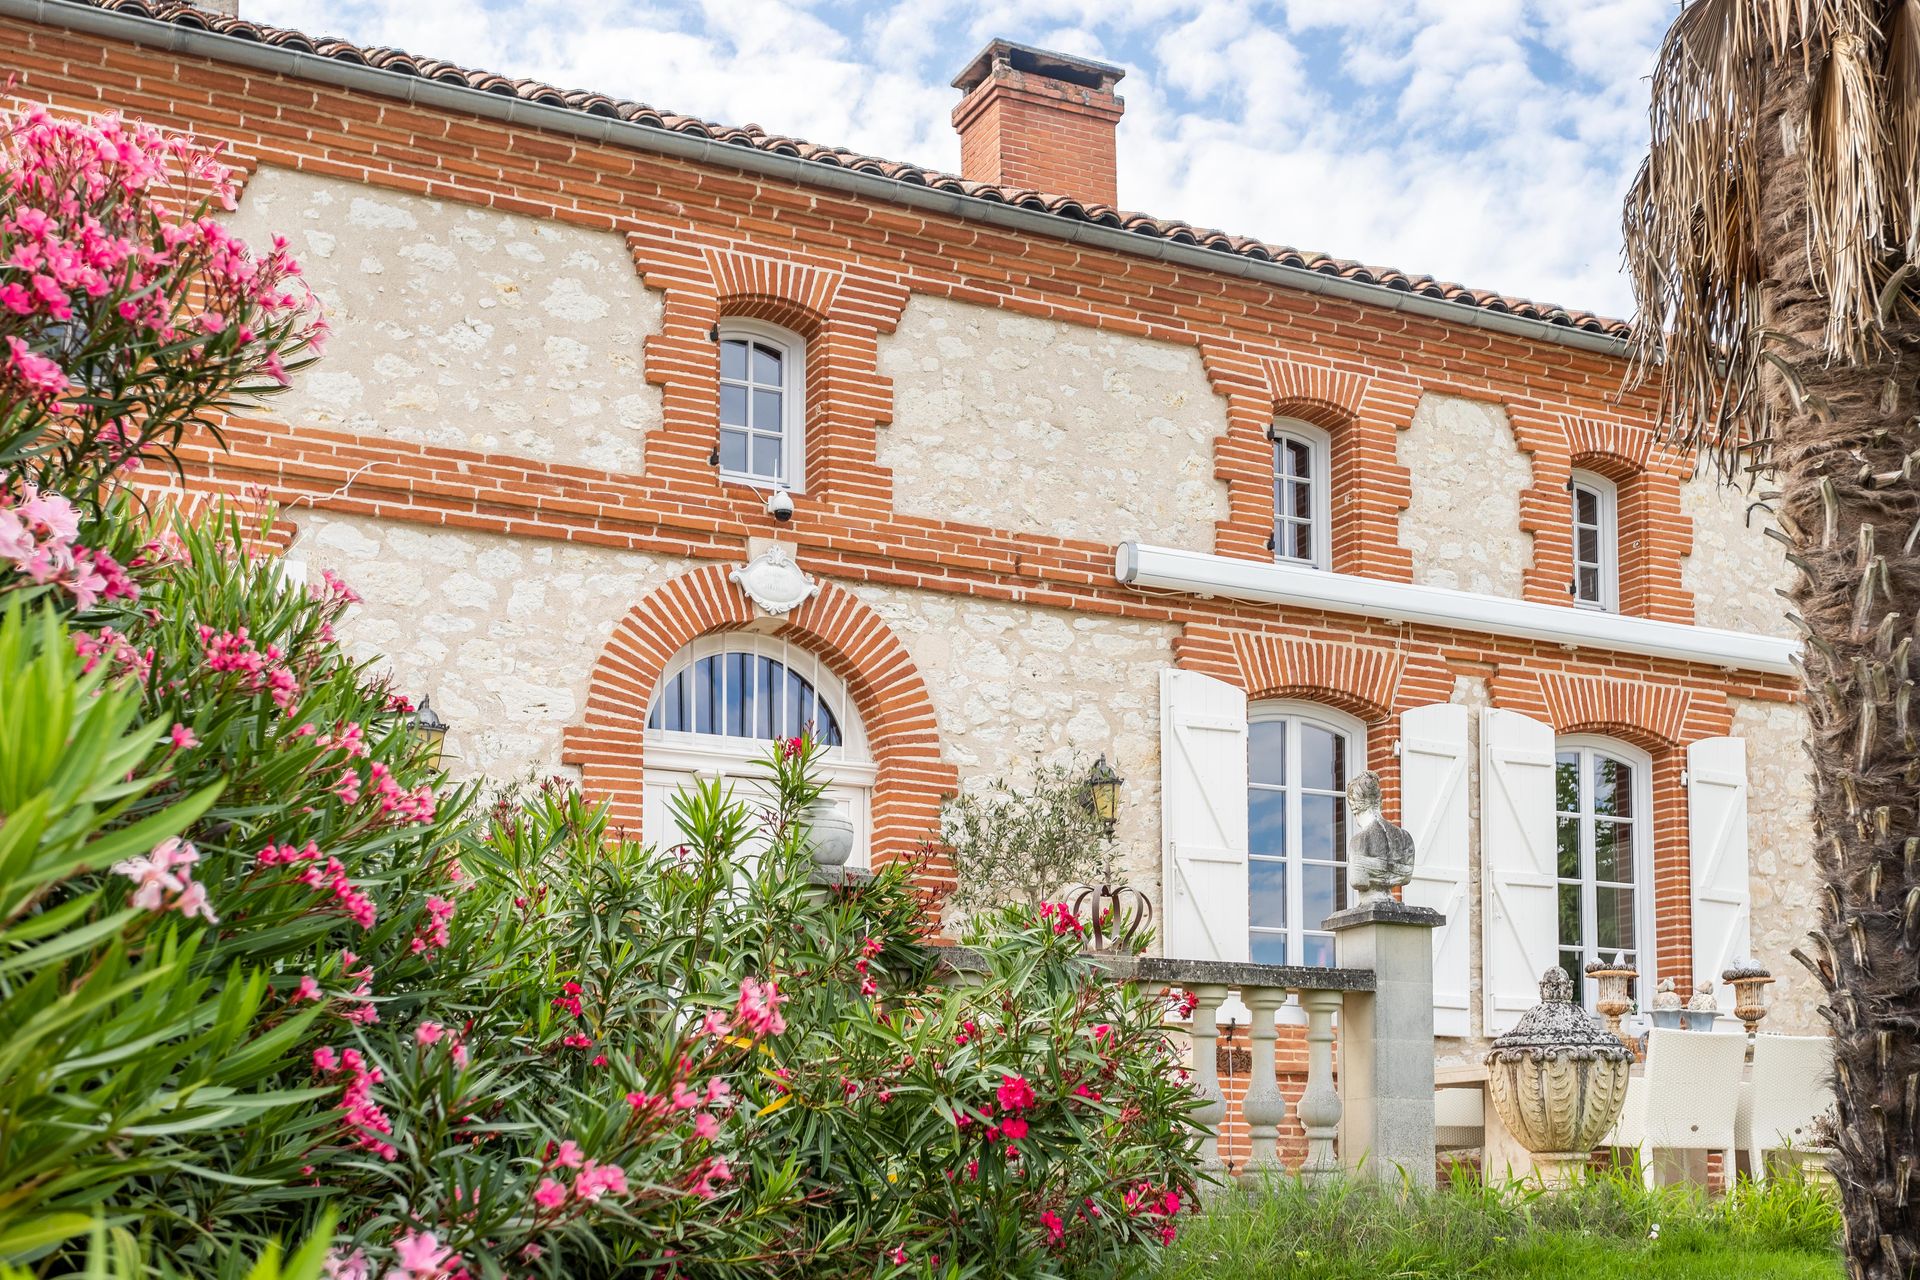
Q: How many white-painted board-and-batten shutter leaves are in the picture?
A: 4